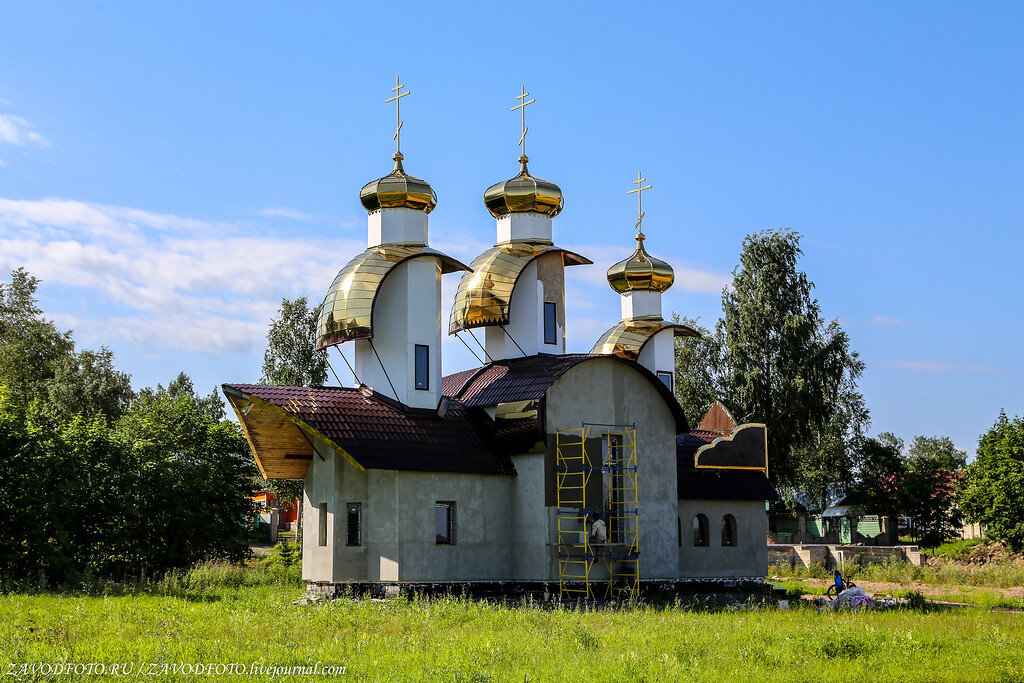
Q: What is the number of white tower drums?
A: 3